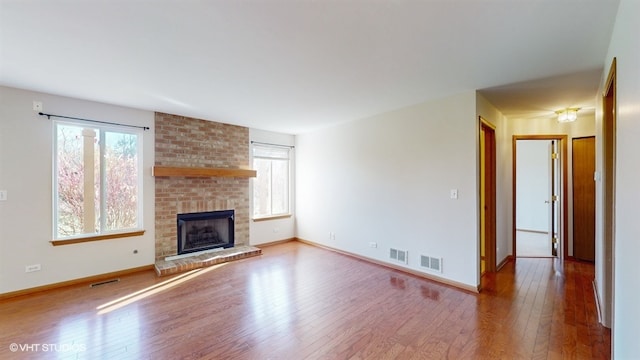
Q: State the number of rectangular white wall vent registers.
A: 2